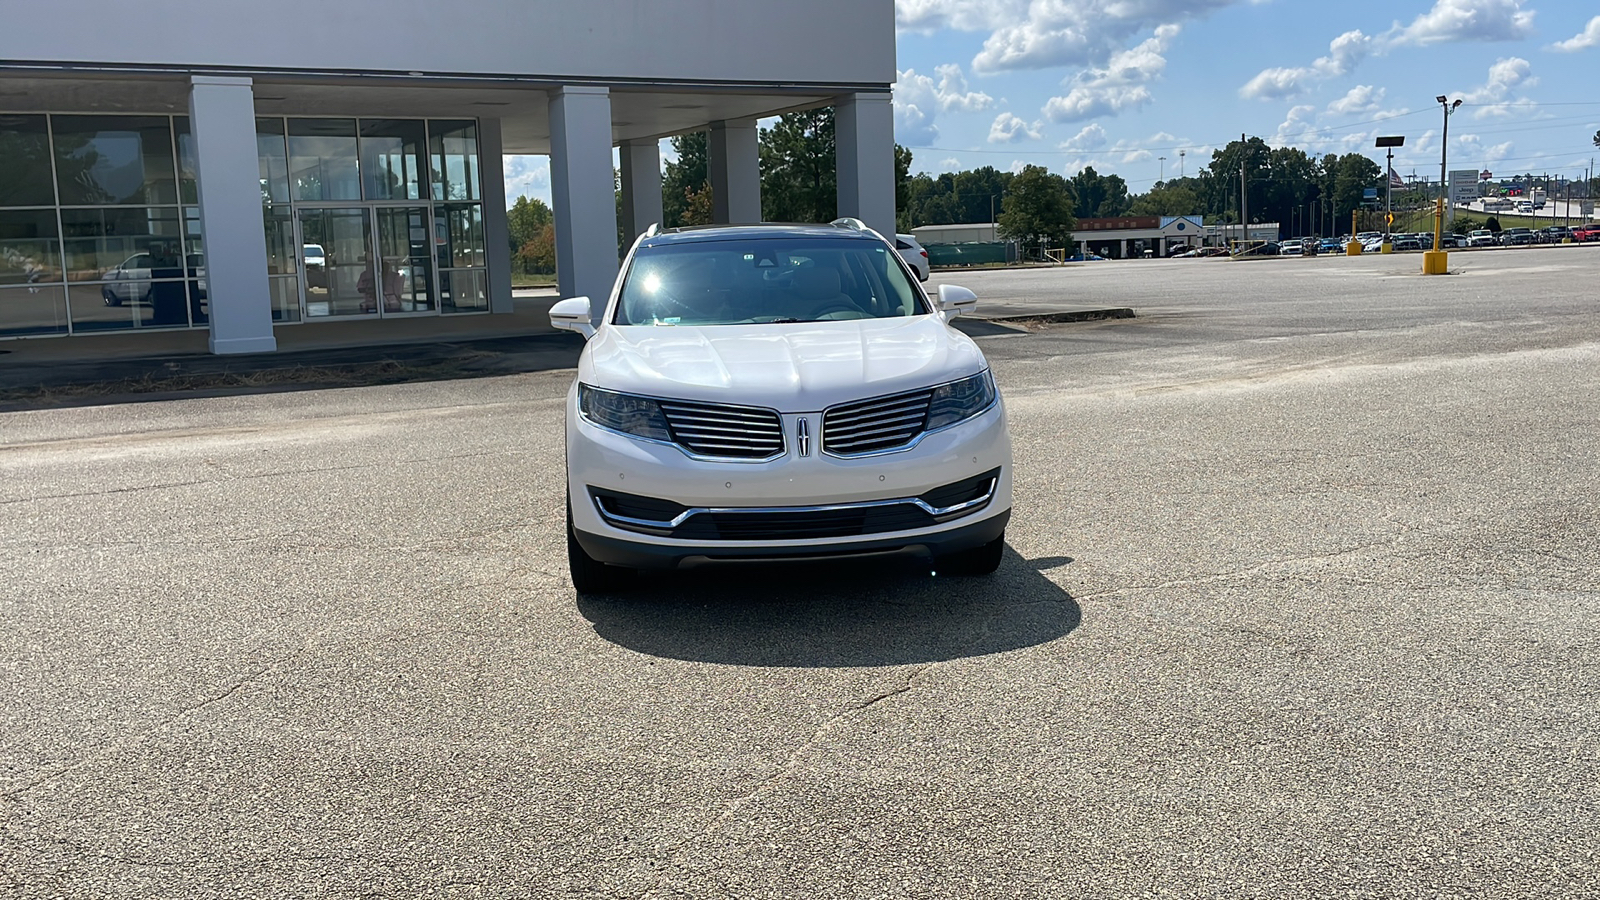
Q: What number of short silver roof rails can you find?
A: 2